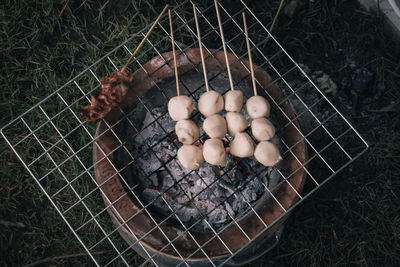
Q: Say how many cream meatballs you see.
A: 12